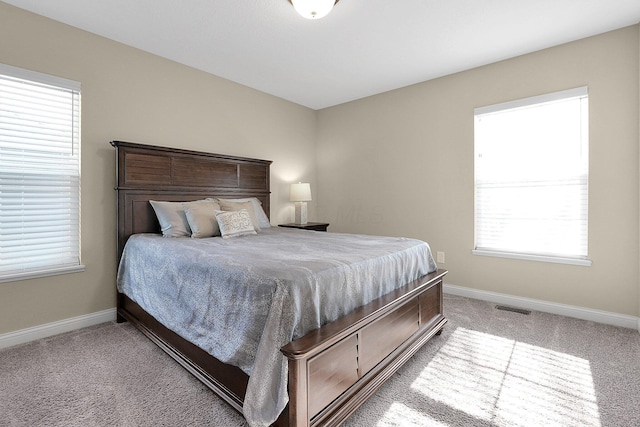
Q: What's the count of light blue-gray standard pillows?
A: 2